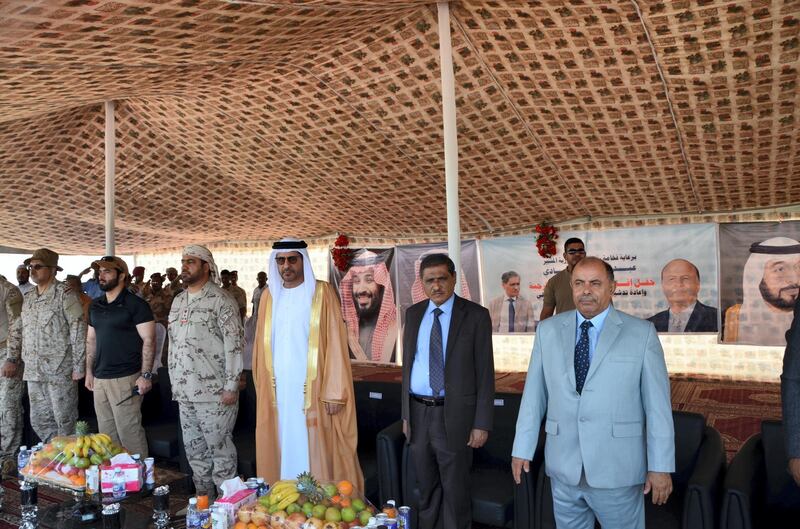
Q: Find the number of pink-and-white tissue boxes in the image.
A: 2